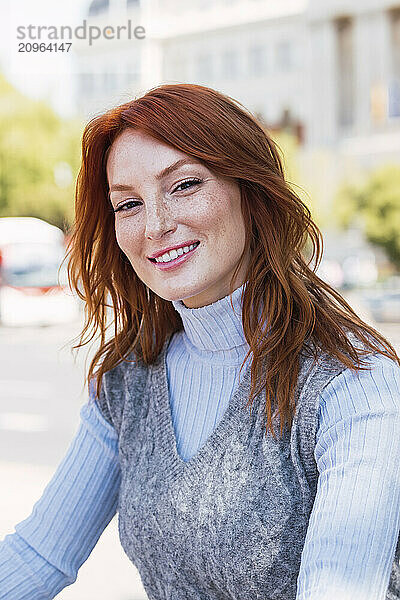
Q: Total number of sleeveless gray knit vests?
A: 1